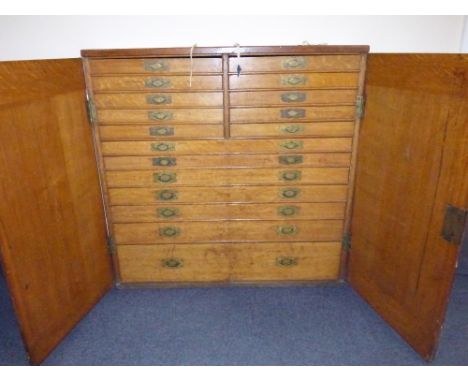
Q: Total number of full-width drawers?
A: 7